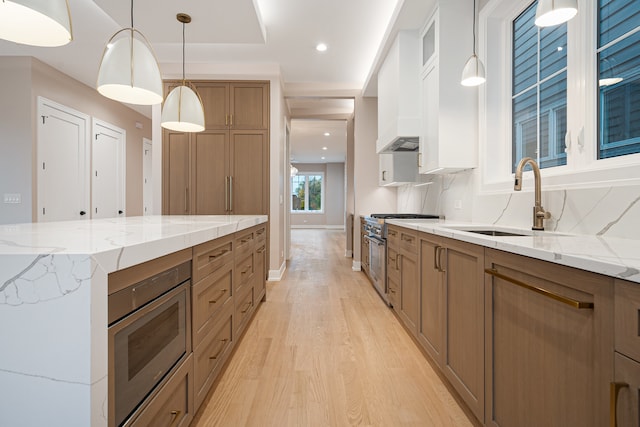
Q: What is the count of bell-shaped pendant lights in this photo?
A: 5